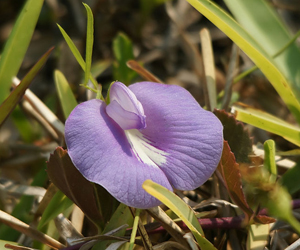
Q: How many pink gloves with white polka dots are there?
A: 0